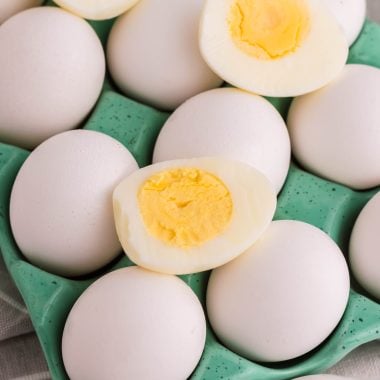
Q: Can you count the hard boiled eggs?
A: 2